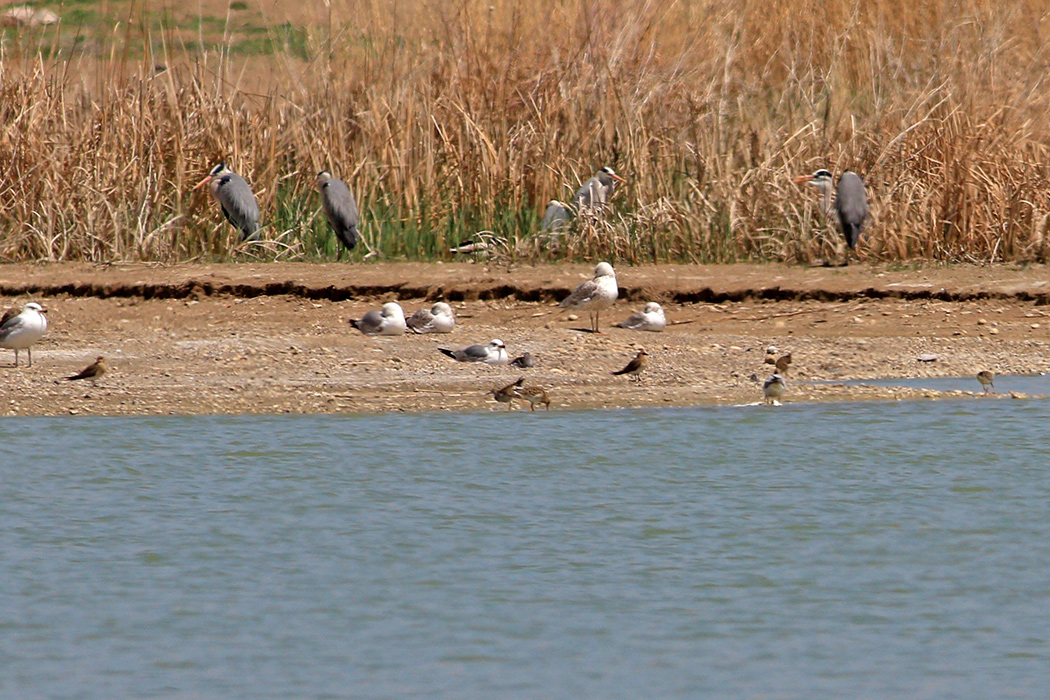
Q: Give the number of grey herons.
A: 6